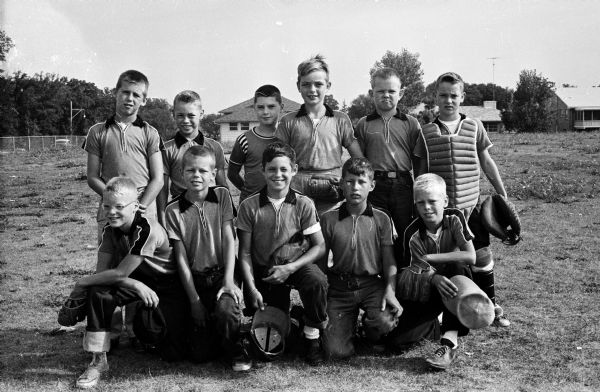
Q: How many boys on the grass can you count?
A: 11